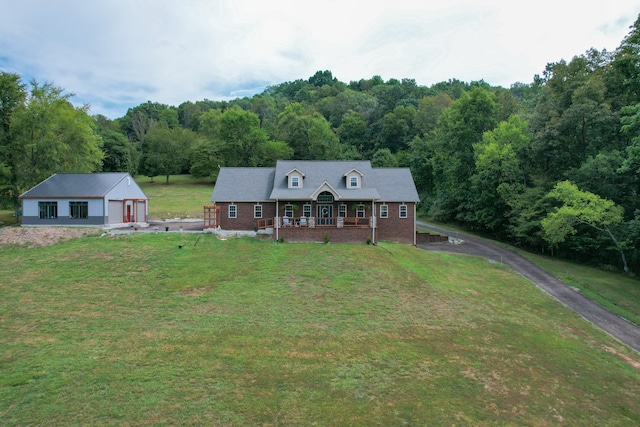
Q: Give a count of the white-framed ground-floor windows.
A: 8